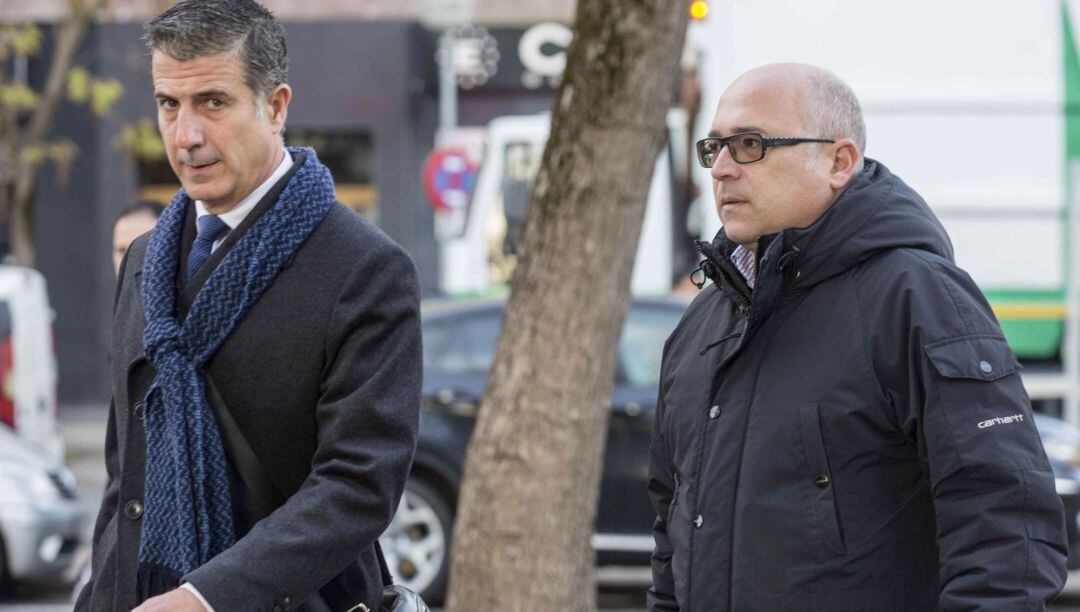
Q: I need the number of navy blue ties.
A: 1